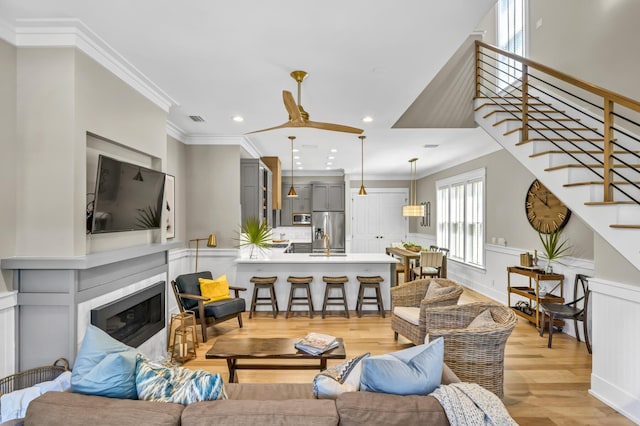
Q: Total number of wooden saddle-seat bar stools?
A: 4